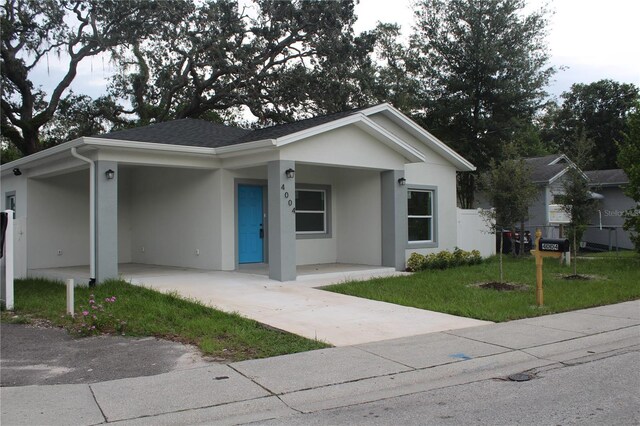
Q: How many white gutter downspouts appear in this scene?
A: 1